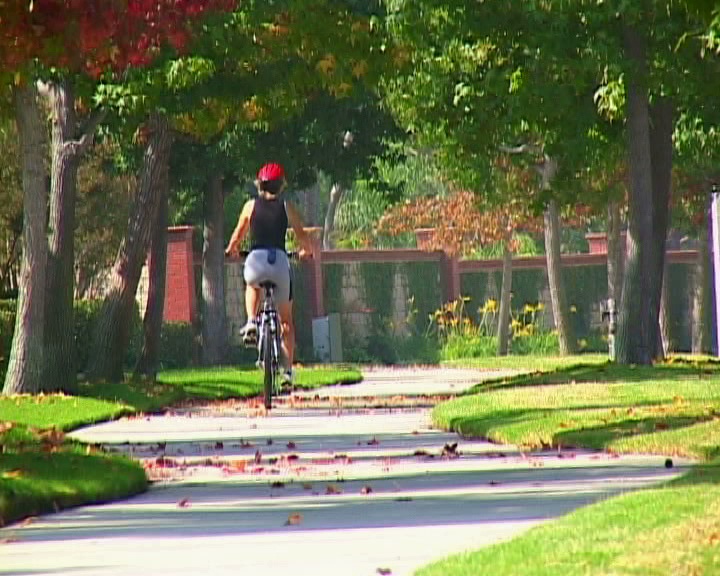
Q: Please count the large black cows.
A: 0